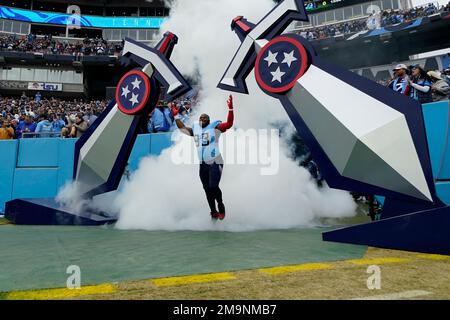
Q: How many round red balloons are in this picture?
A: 0